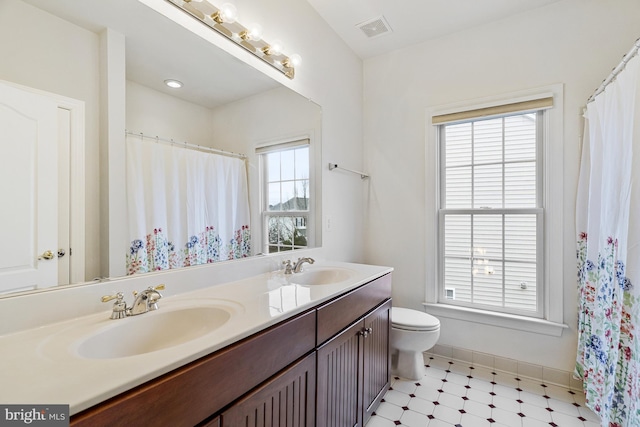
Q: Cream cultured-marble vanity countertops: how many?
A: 1